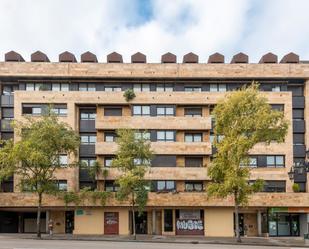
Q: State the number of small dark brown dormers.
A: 12